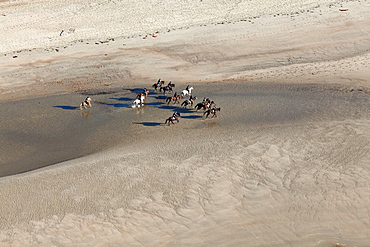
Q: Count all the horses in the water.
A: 12